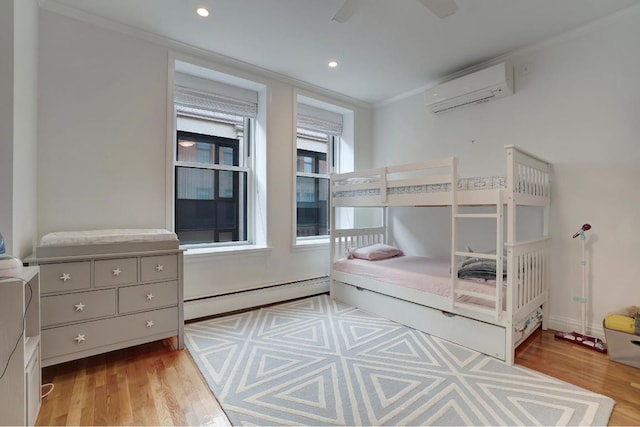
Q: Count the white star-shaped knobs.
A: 7